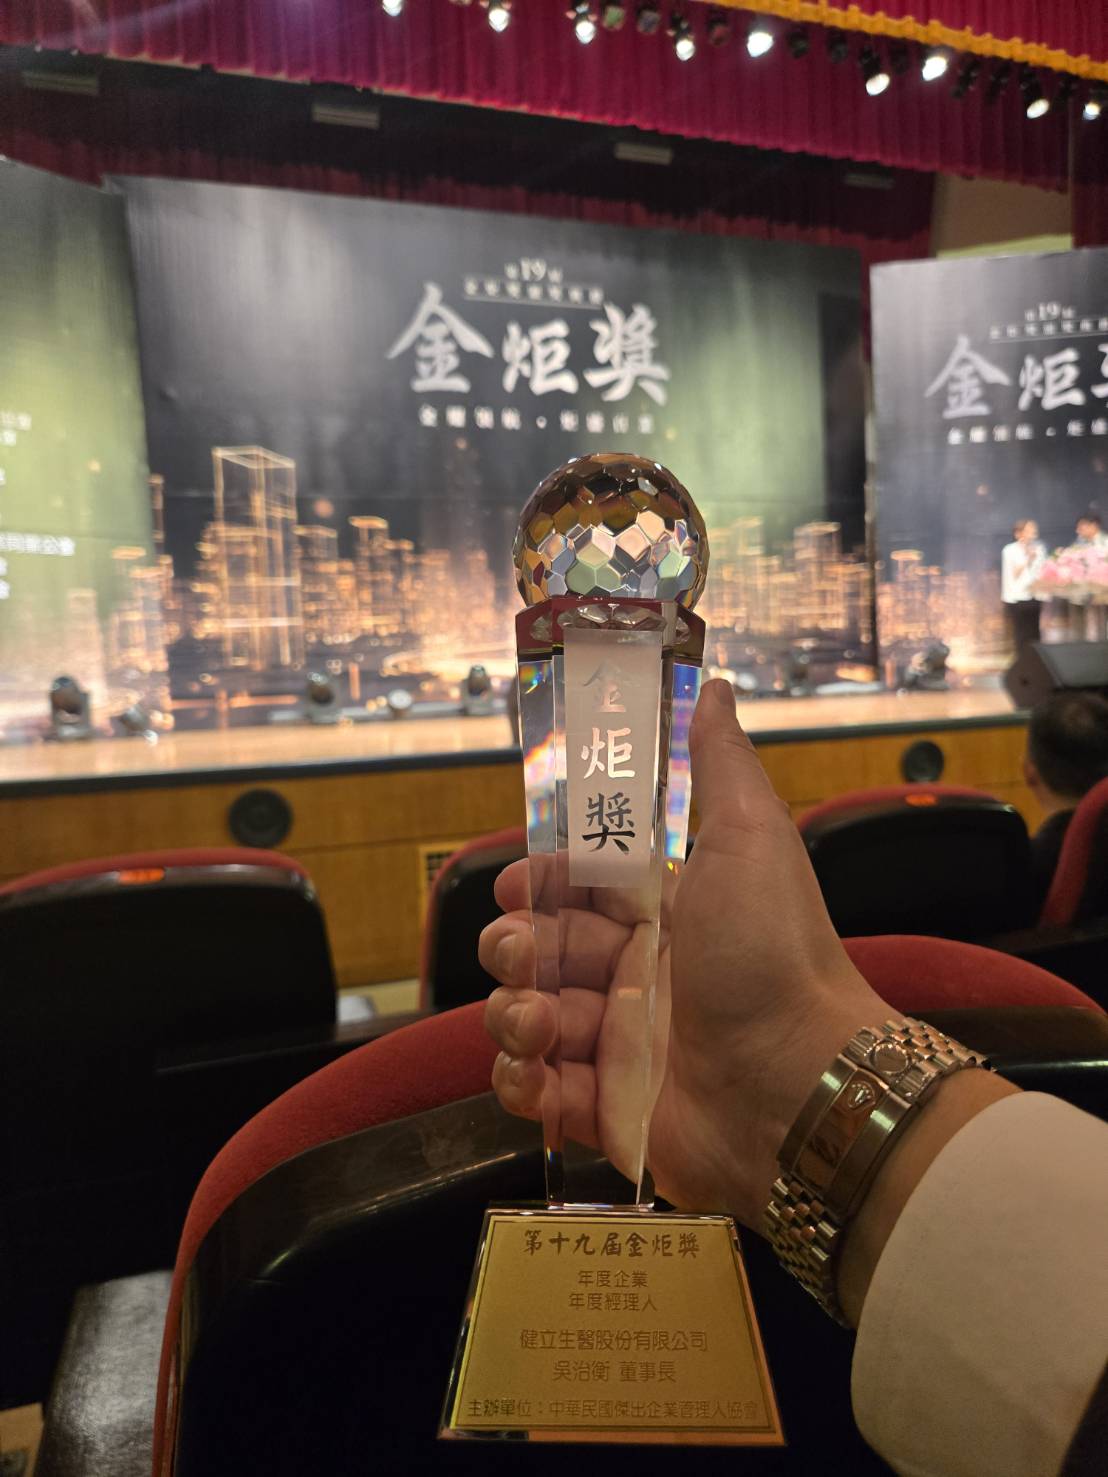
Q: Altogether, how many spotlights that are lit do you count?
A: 9